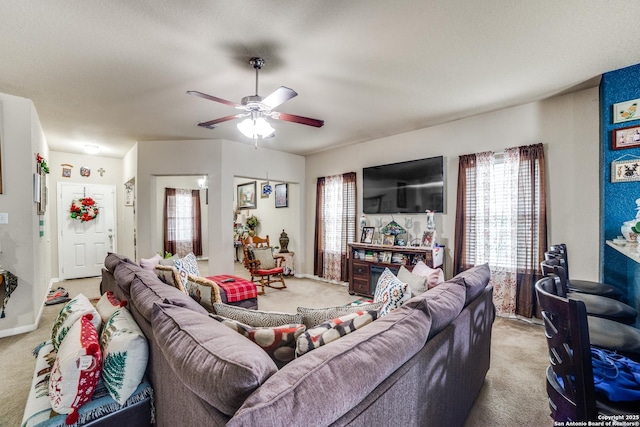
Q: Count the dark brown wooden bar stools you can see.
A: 4